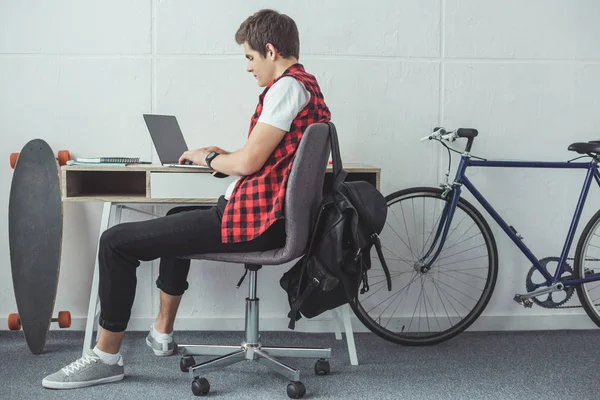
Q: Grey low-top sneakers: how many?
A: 2